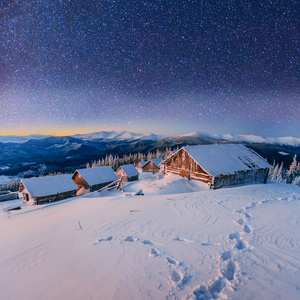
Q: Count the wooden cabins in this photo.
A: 6